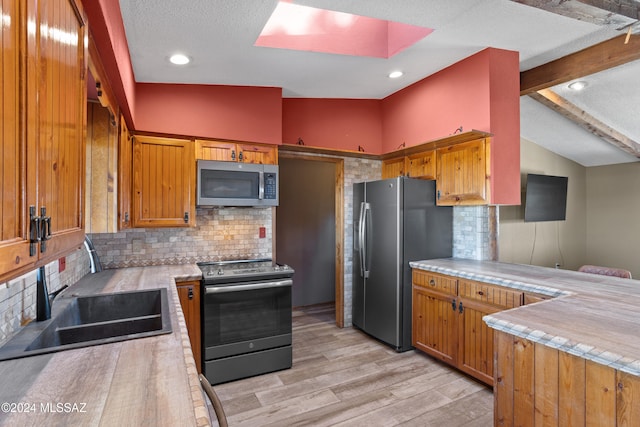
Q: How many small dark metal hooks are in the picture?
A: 4